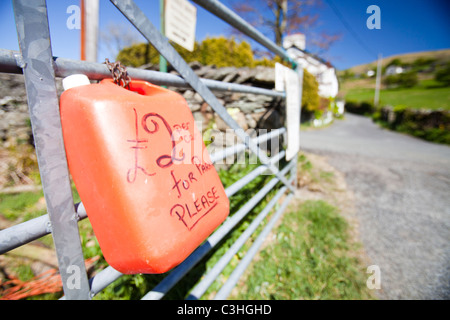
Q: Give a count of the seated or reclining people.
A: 0